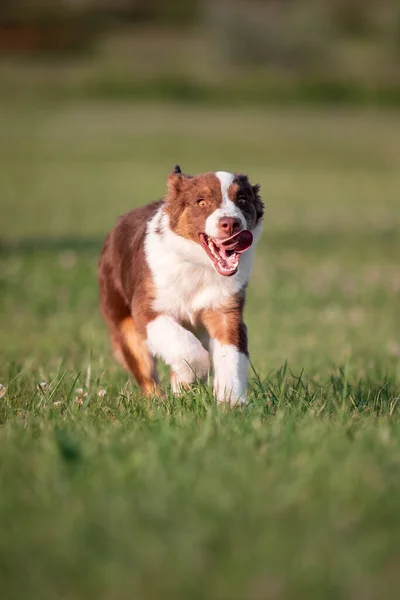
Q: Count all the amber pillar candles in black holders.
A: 0